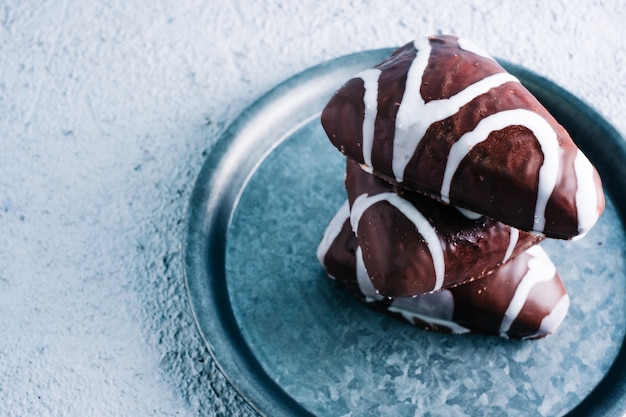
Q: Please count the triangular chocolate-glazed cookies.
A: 3